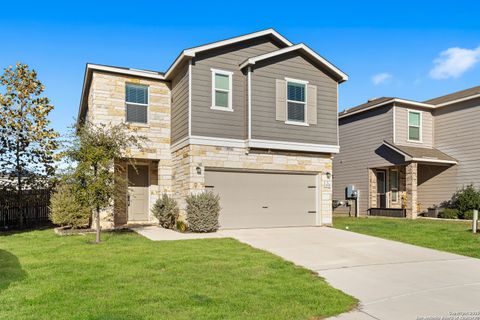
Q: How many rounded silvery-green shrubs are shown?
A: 2